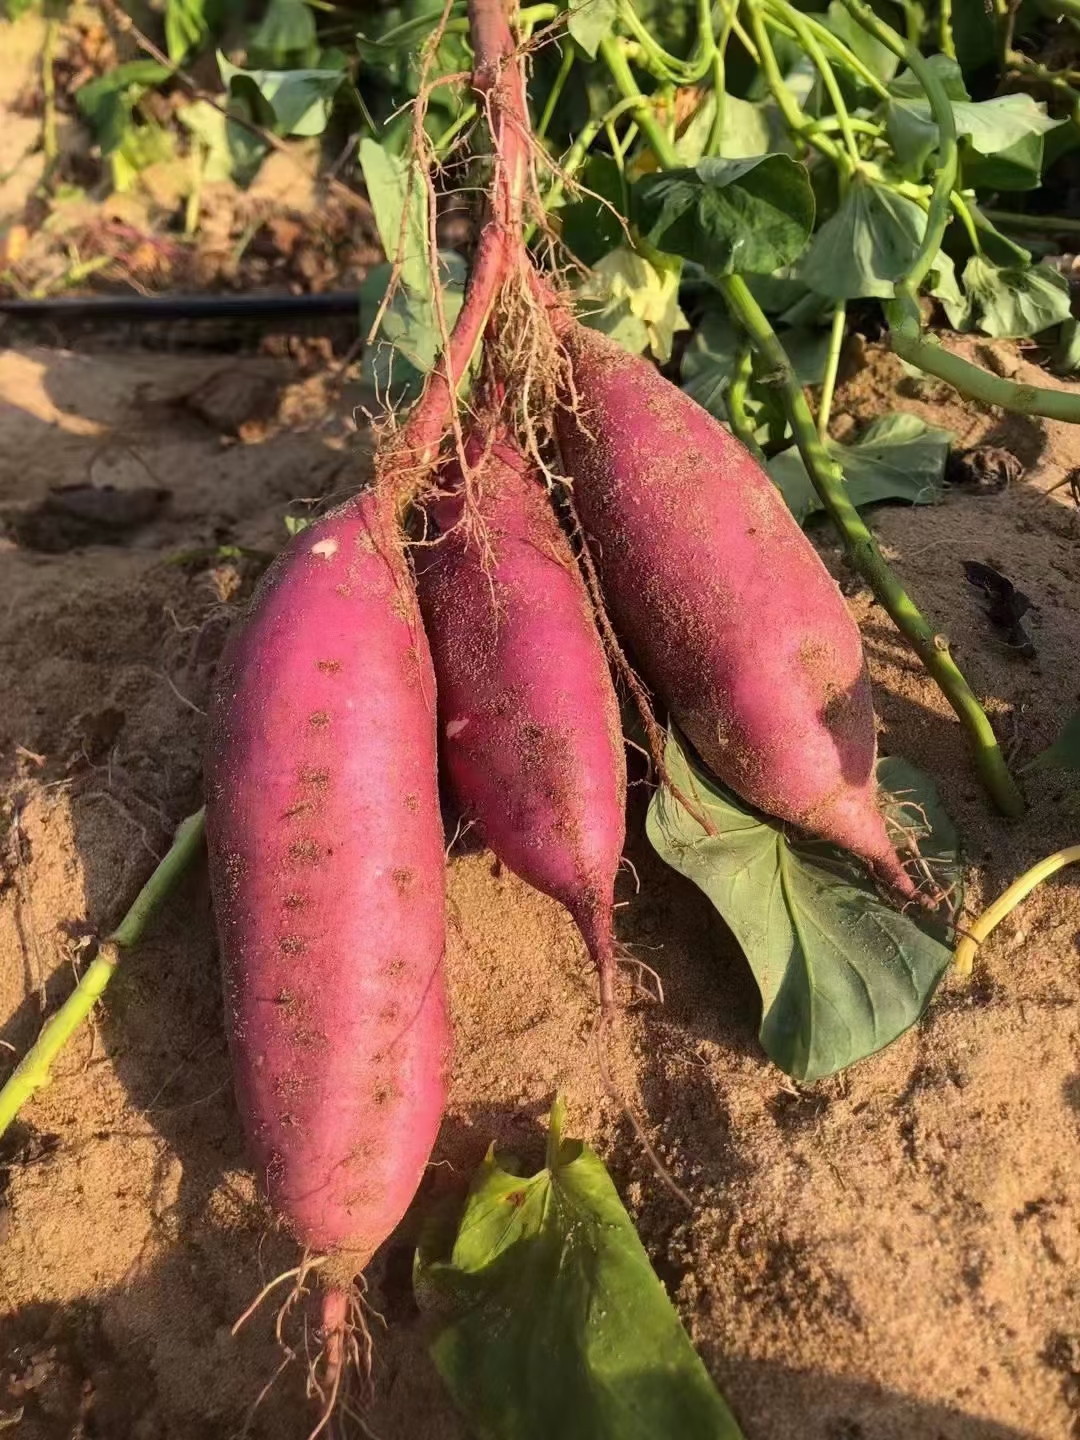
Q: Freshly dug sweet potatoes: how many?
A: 3